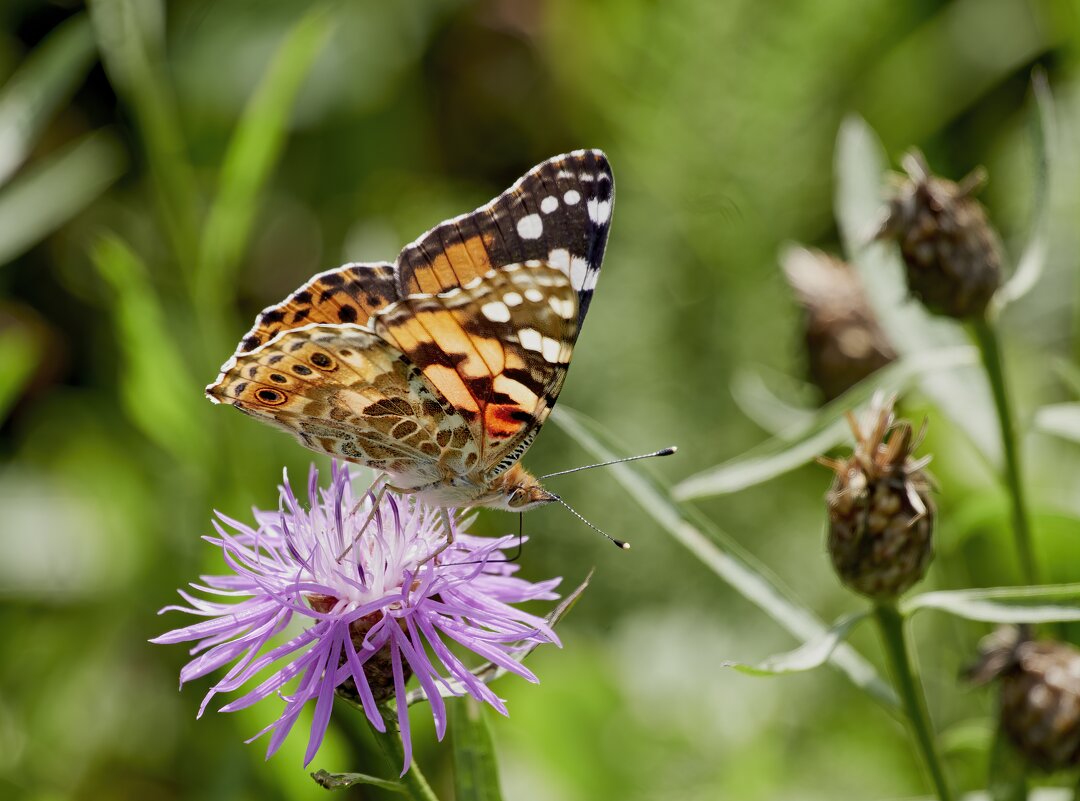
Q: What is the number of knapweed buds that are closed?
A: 4